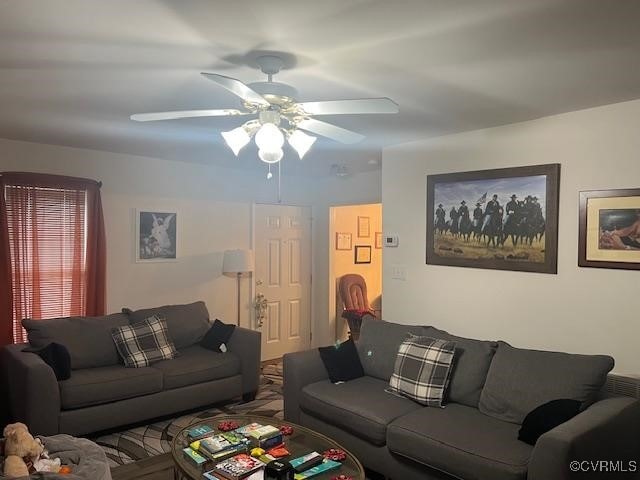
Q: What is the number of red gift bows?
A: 4